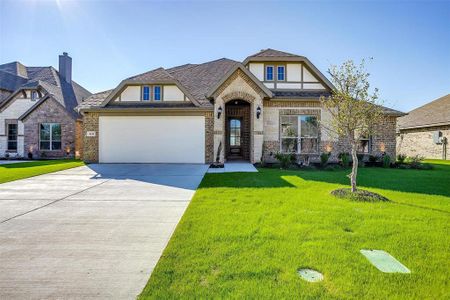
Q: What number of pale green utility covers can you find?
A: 2